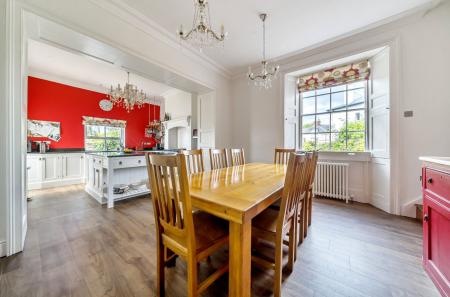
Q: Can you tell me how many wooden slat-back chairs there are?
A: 8